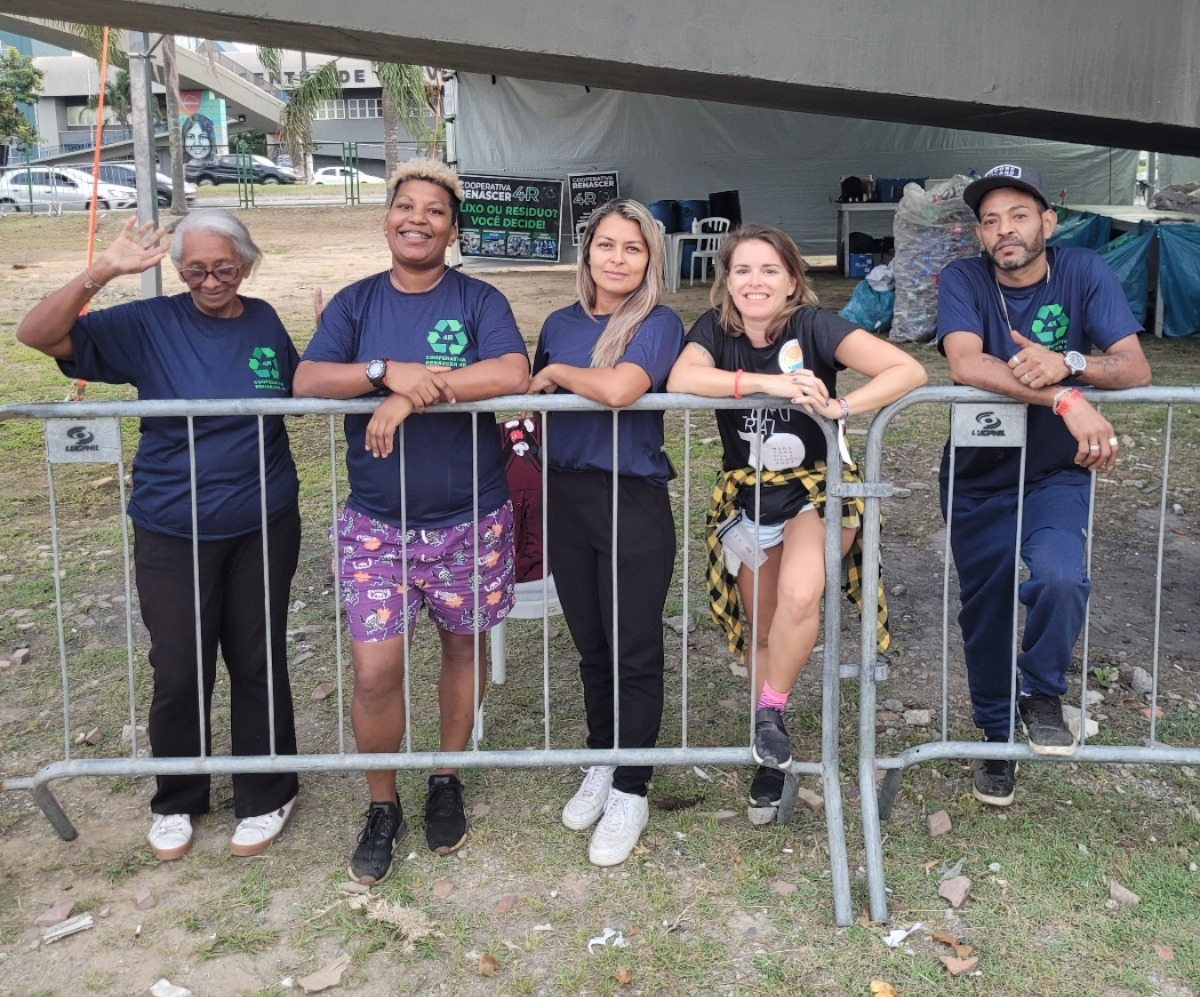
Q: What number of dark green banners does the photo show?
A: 2